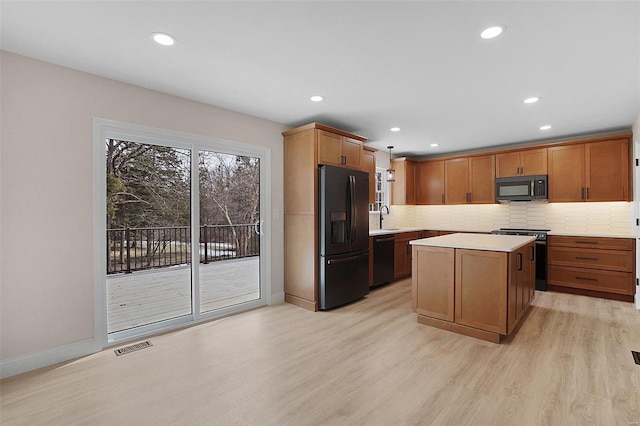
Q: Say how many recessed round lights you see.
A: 7